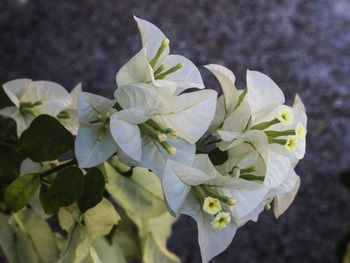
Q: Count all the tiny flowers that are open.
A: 5